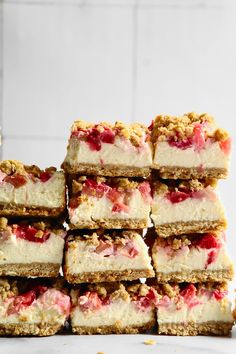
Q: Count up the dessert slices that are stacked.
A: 11